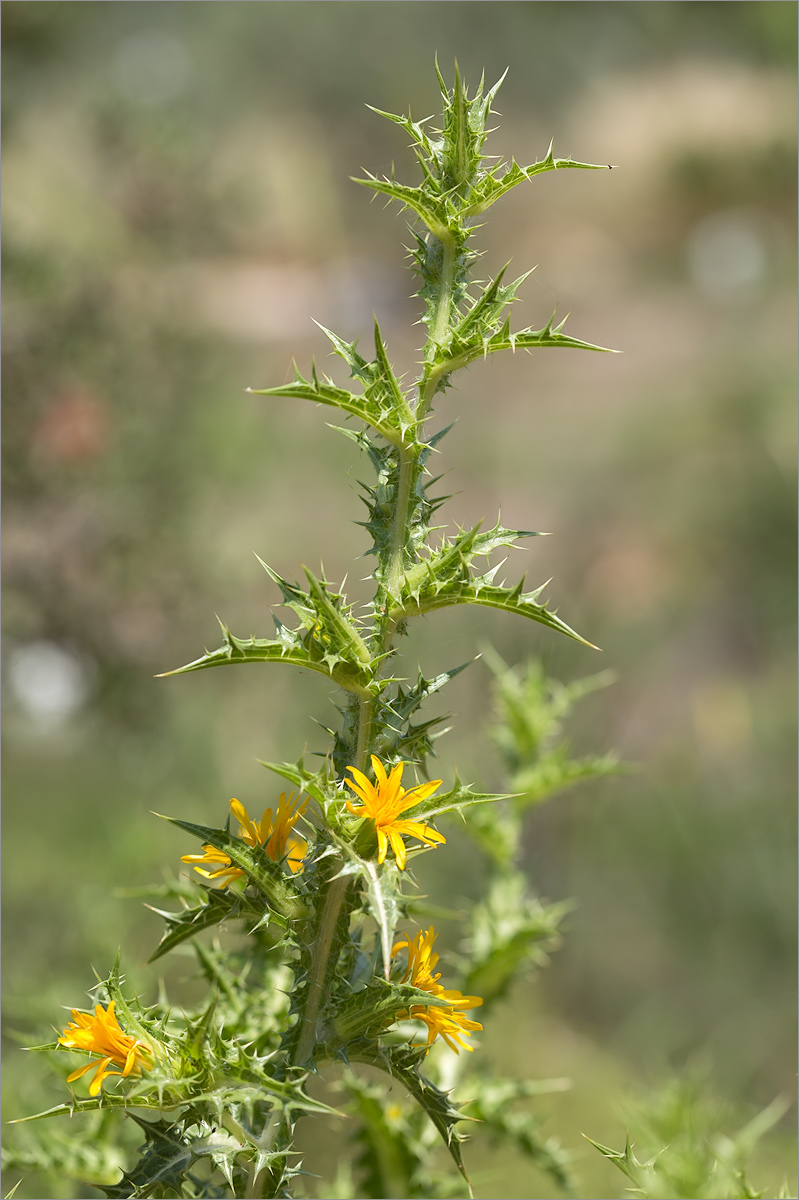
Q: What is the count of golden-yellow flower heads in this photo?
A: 4